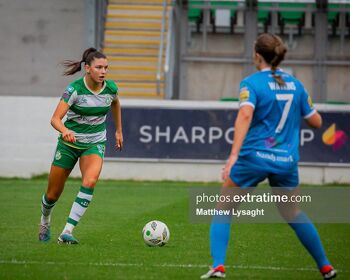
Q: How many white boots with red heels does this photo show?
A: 2